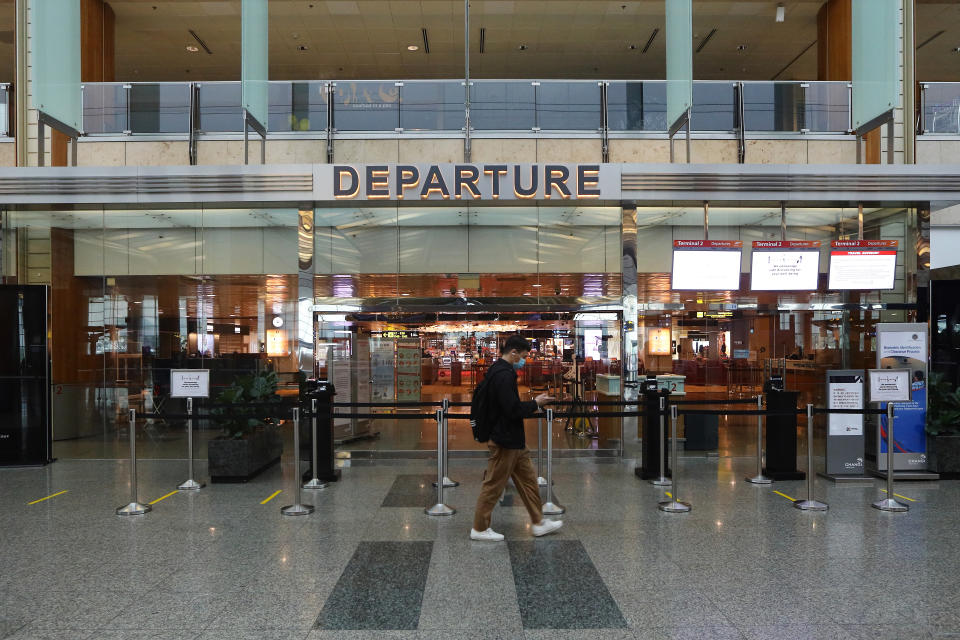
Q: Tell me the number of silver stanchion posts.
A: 13